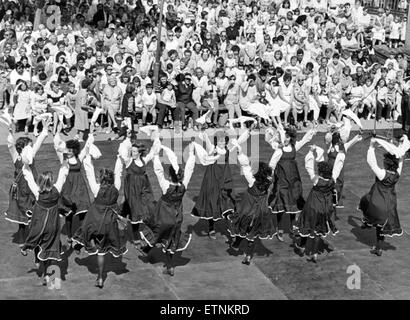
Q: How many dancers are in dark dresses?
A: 12